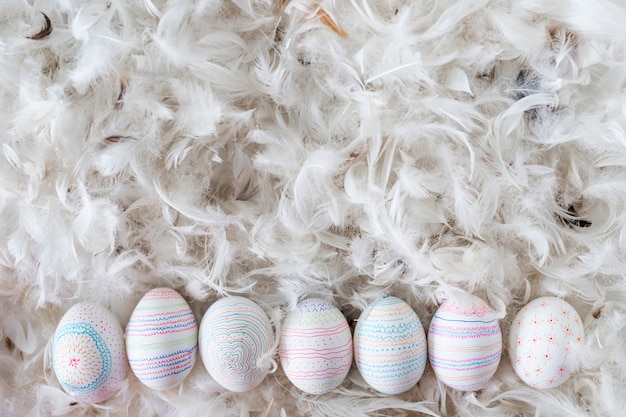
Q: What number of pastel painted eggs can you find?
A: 7